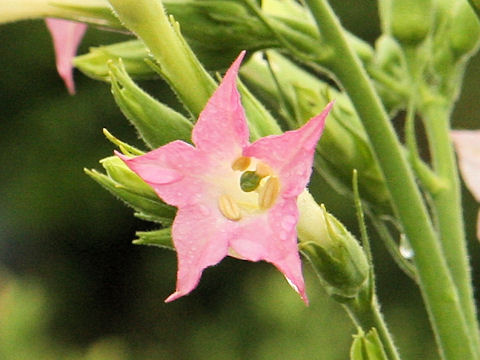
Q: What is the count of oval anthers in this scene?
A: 4